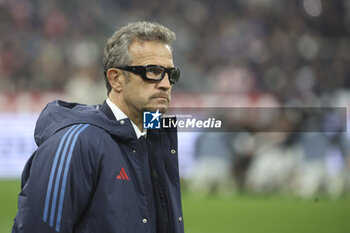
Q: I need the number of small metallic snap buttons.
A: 5